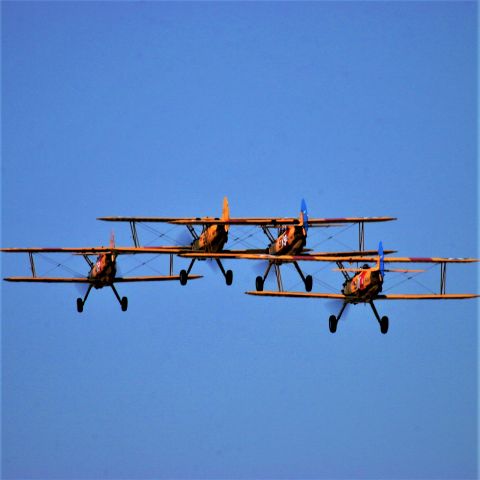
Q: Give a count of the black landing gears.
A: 8